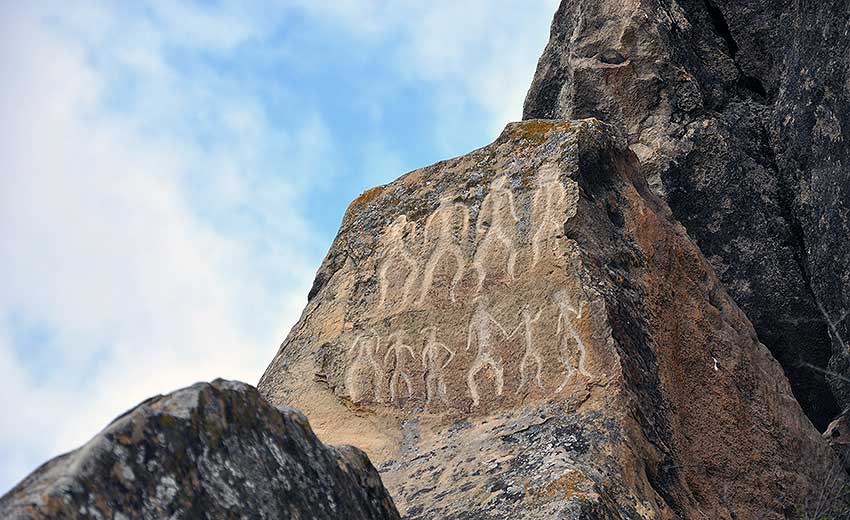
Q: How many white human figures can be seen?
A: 10